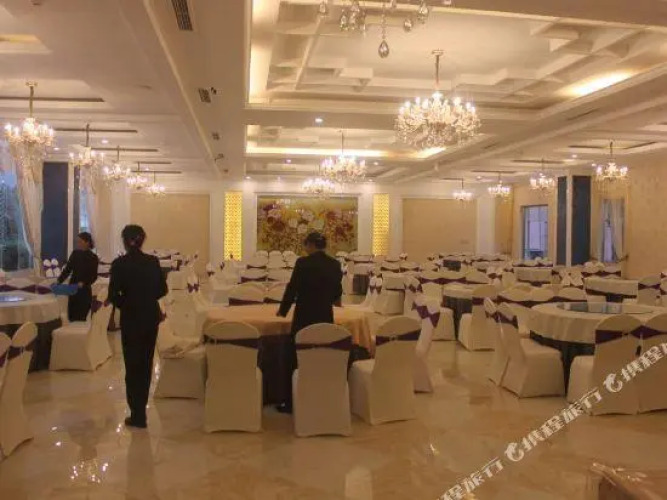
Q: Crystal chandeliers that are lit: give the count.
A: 12